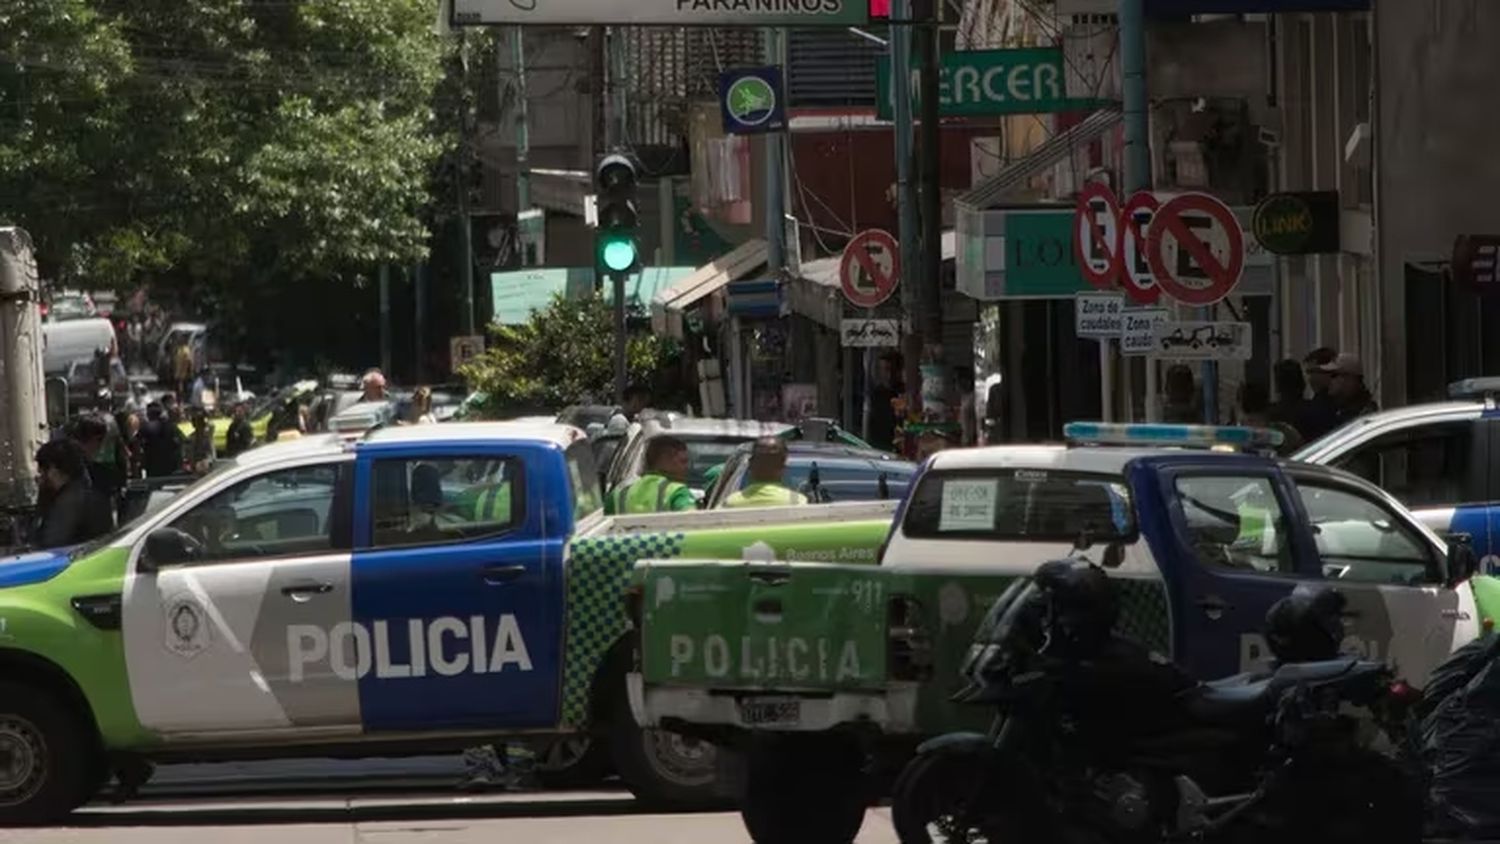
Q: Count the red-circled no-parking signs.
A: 4